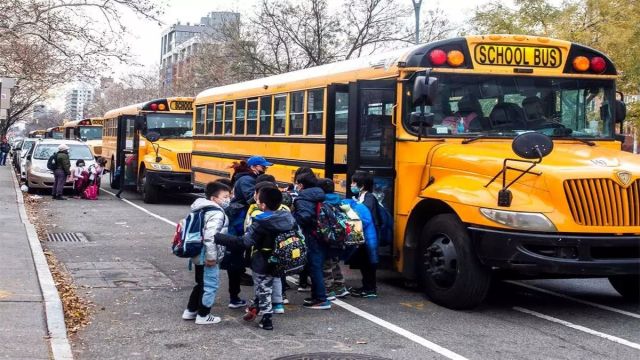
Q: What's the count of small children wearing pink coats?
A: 2